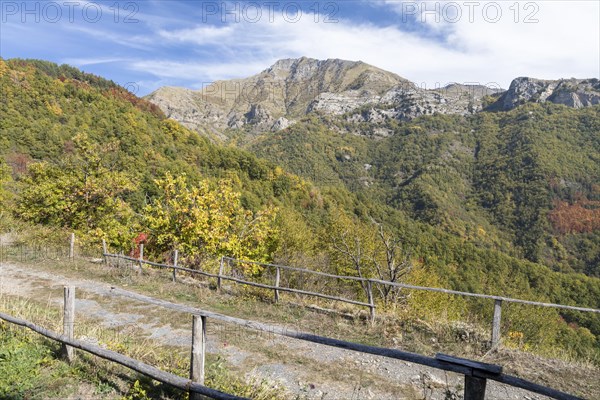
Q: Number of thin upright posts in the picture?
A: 11